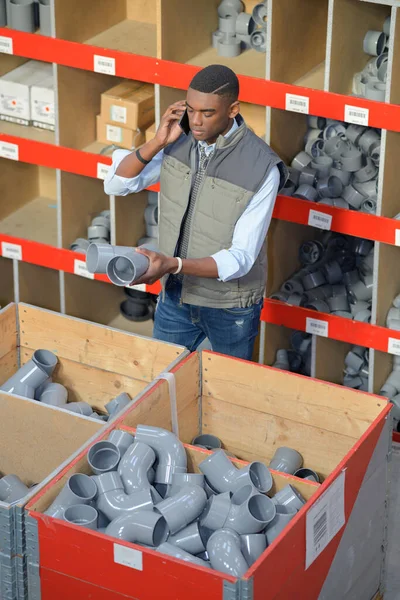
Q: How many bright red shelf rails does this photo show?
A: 3